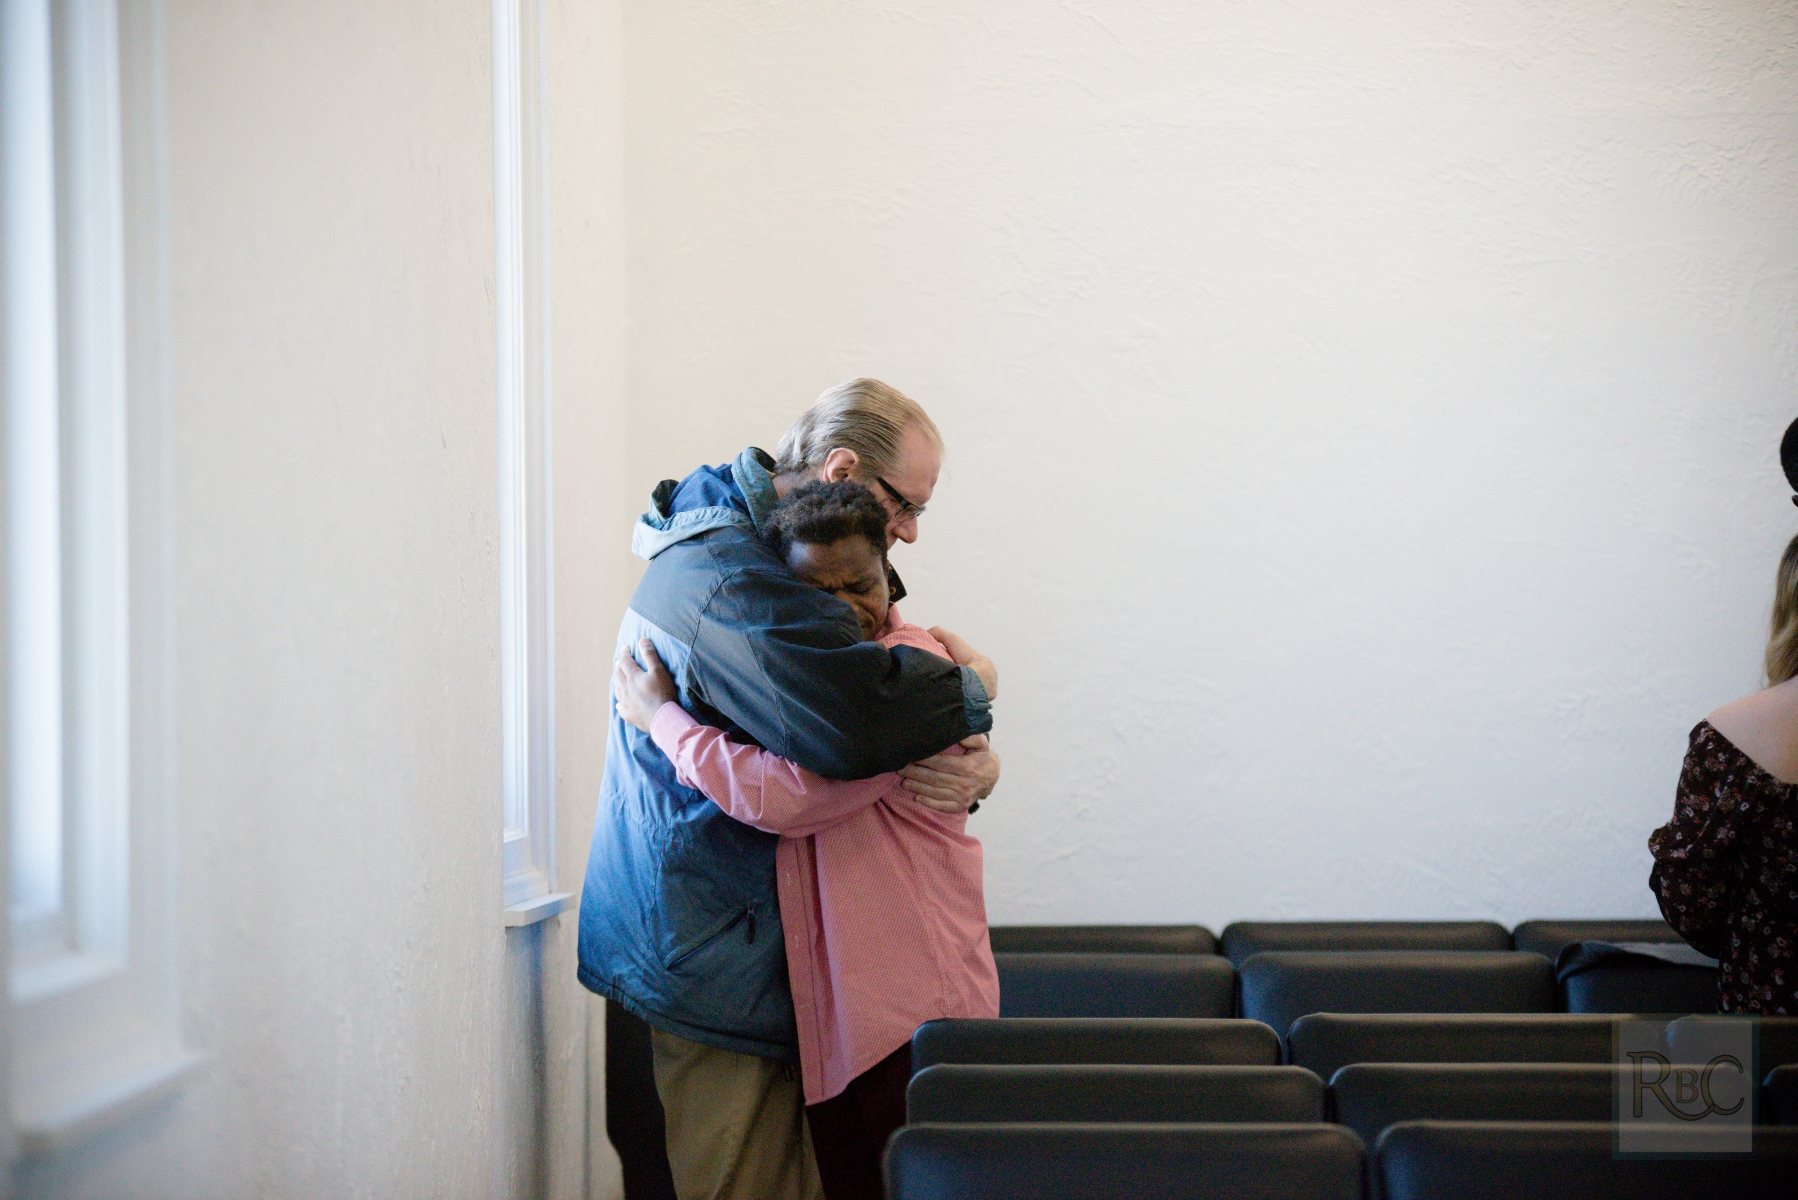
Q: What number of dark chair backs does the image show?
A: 14